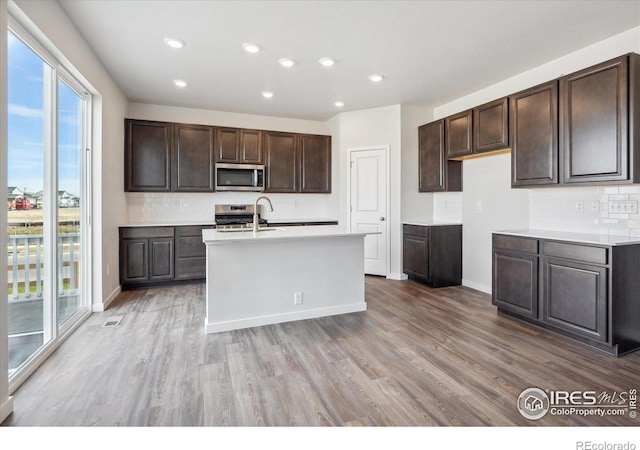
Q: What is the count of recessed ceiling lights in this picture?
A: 8